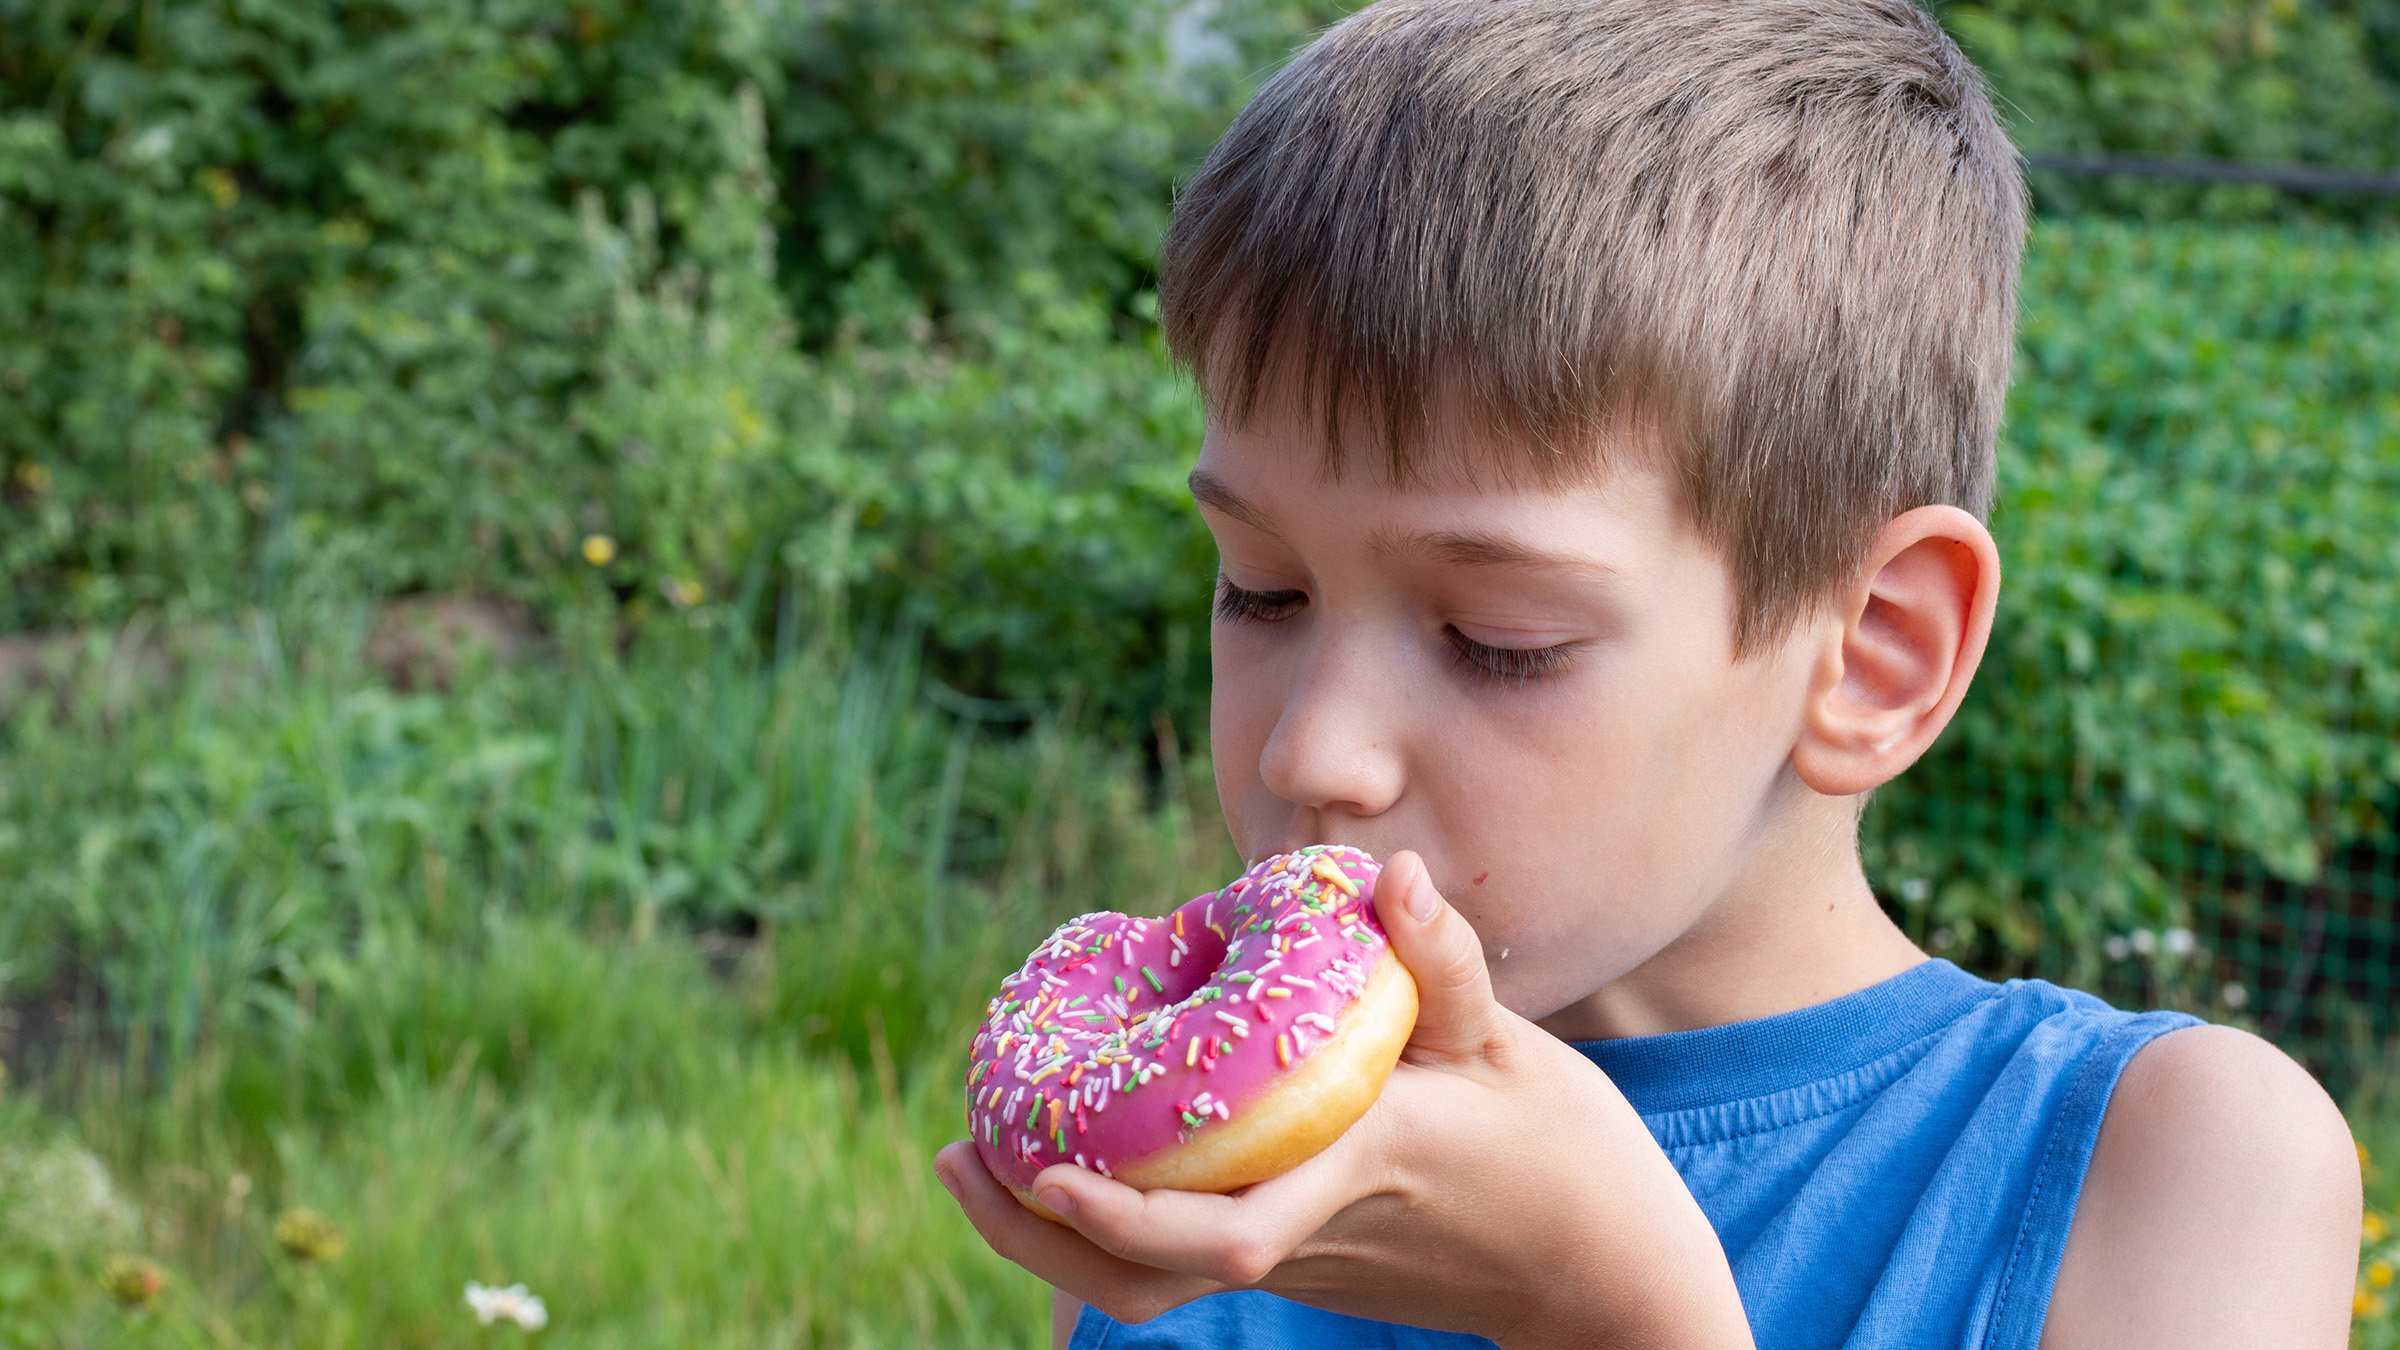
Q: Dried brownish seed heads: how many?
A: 2